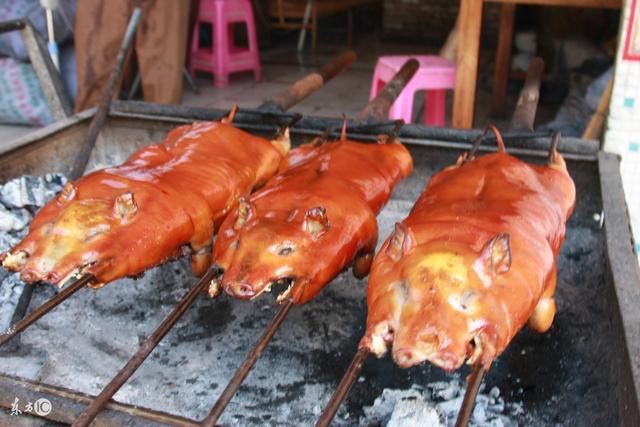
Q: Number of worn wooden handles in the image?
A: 3